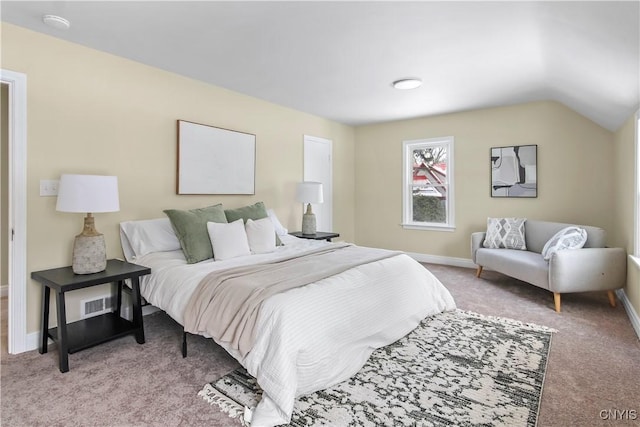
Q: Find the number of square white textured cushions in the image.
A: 2